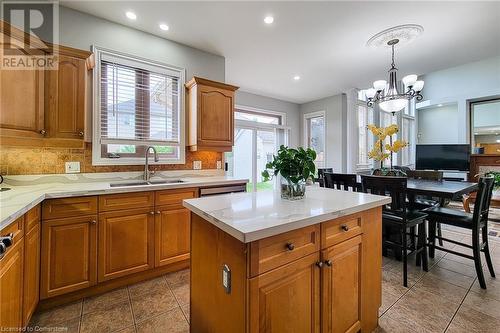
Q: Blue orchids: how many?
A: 0